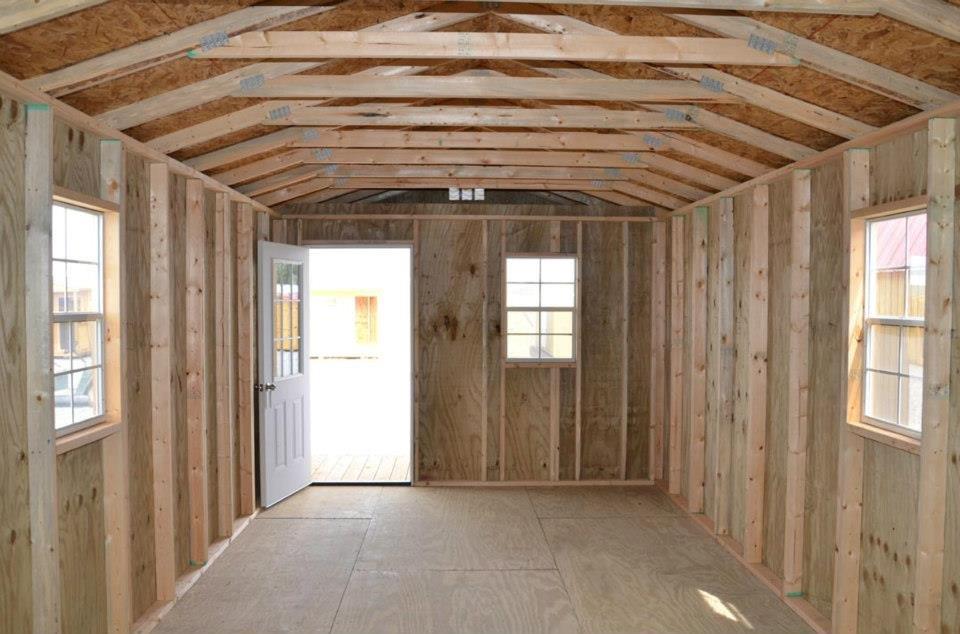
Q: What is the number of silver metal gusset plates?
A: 14